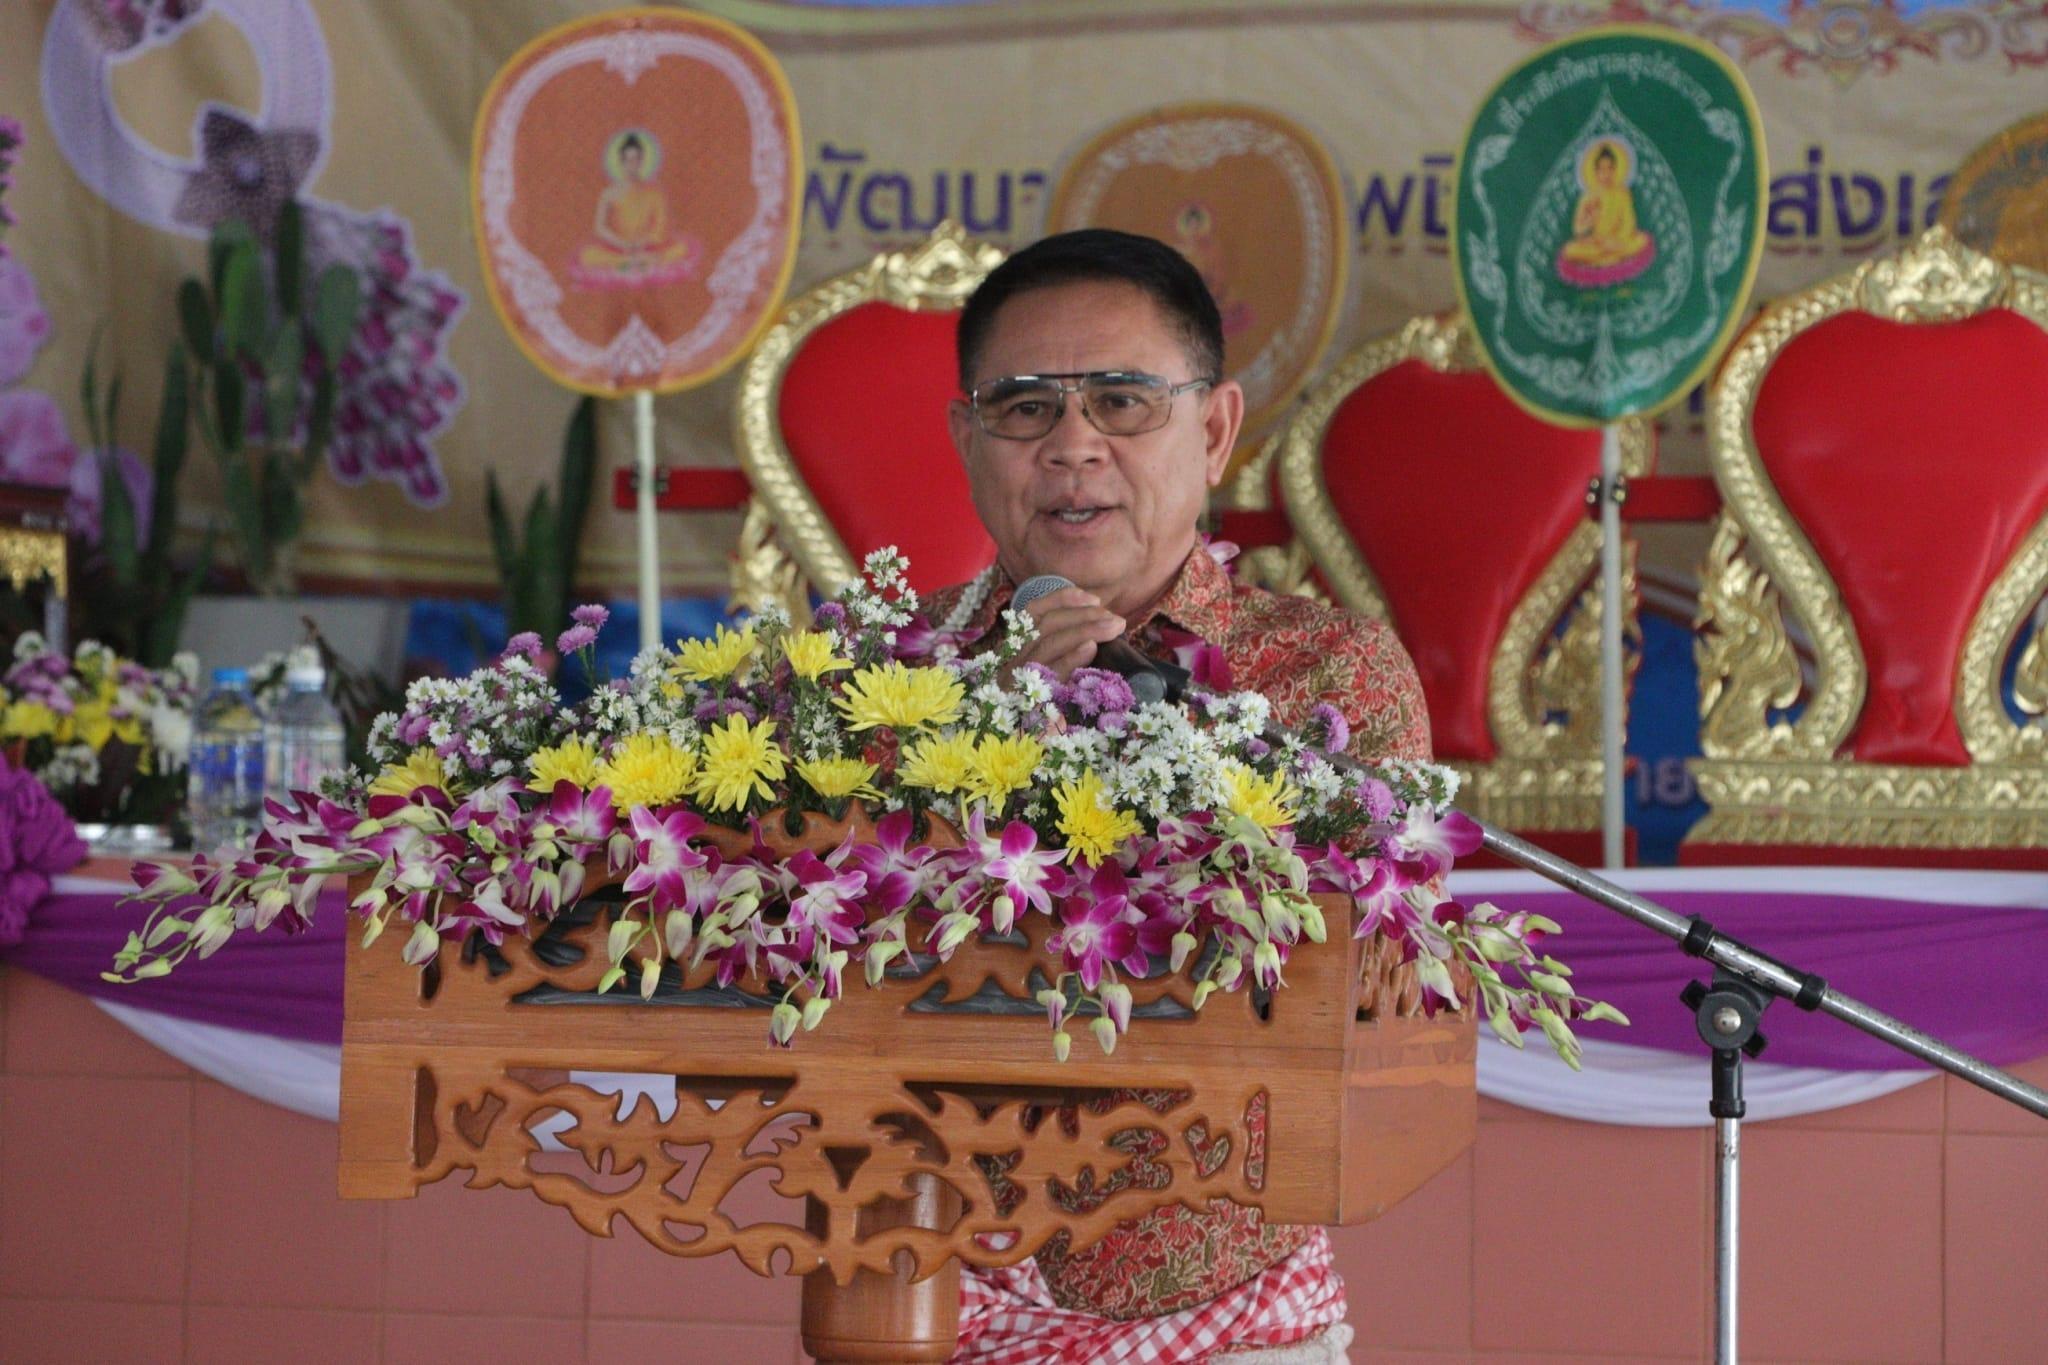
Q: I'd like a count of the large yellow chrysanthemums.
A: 12